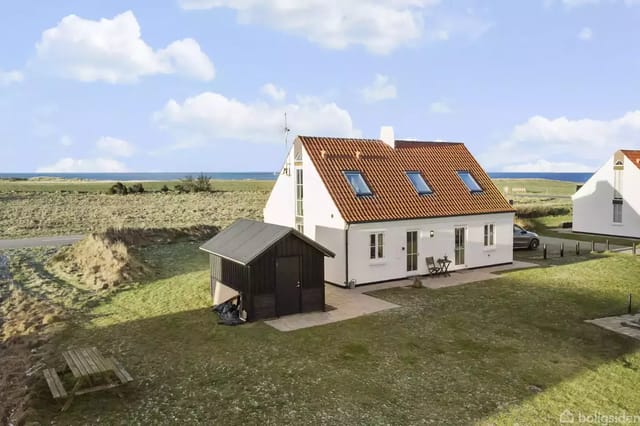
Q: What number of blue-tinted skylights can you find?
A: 3